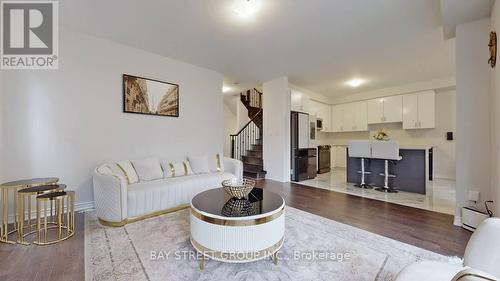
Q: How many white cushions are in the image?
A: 5